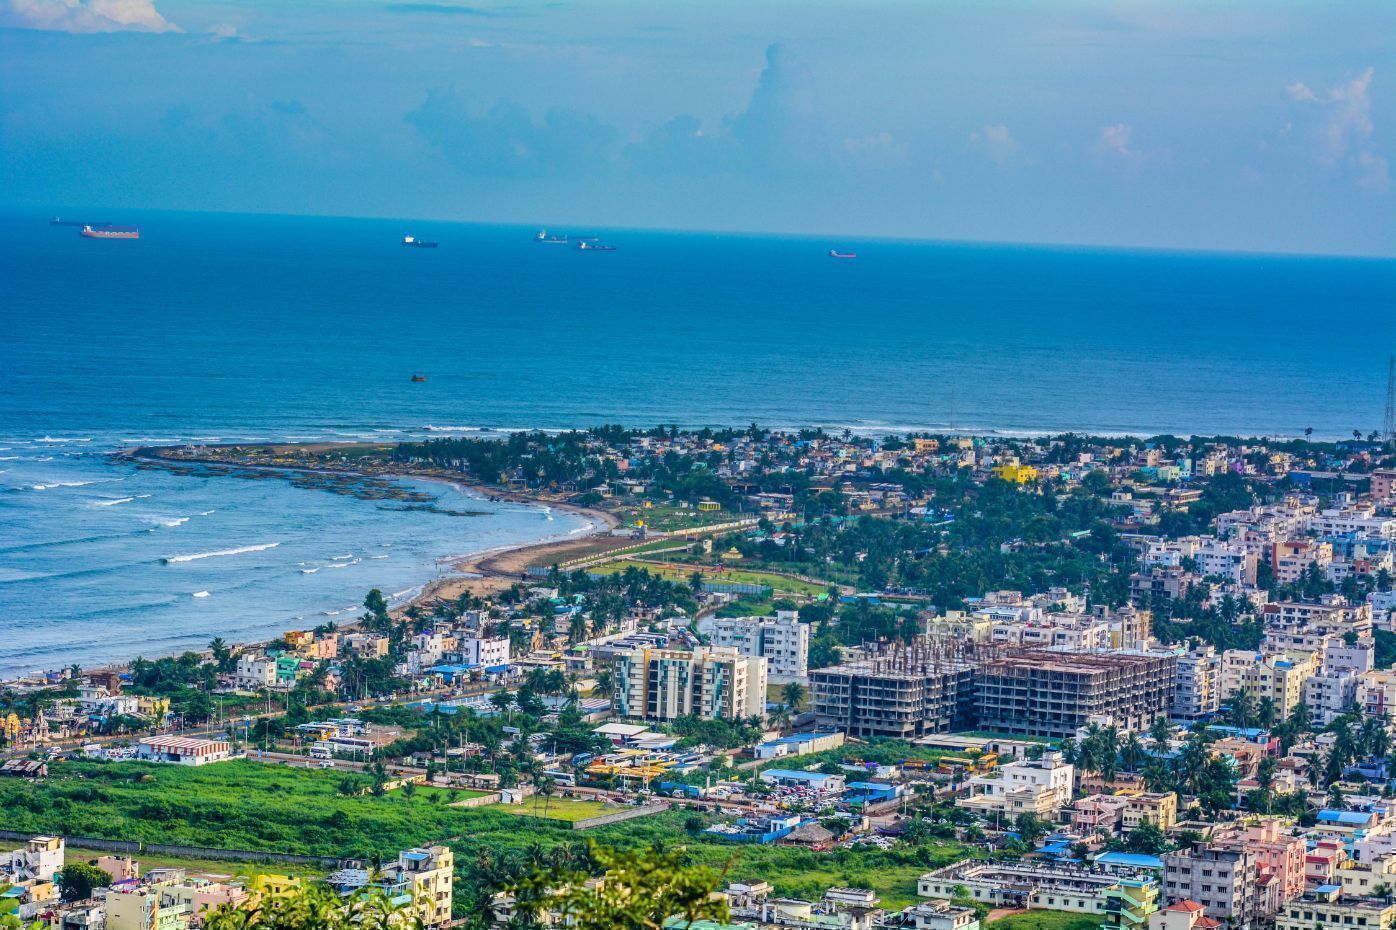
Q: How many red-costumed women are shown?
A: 0